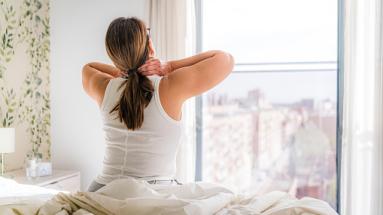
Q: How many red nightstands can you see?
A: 0